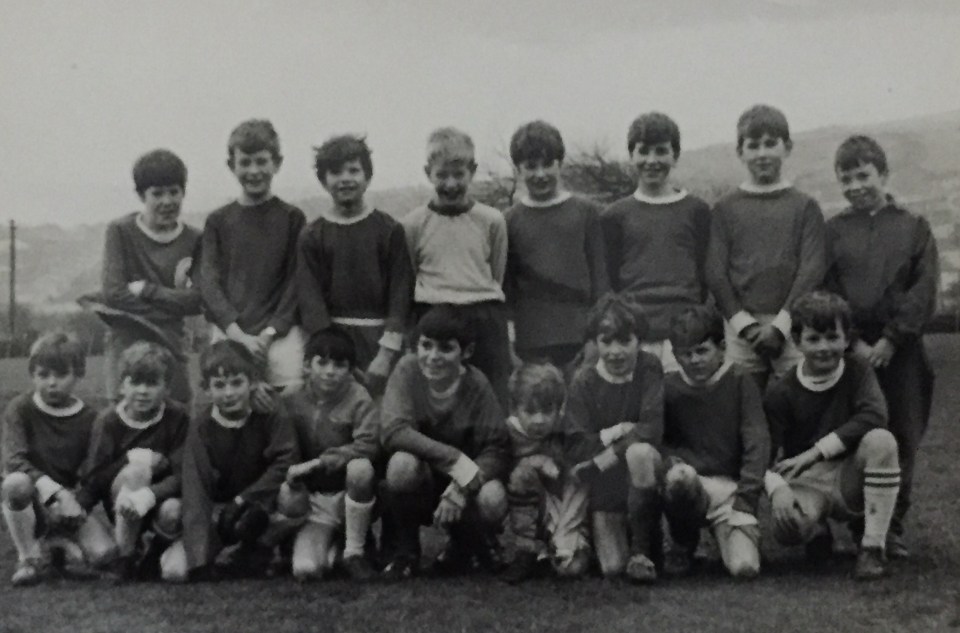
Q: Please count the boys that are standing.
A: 8